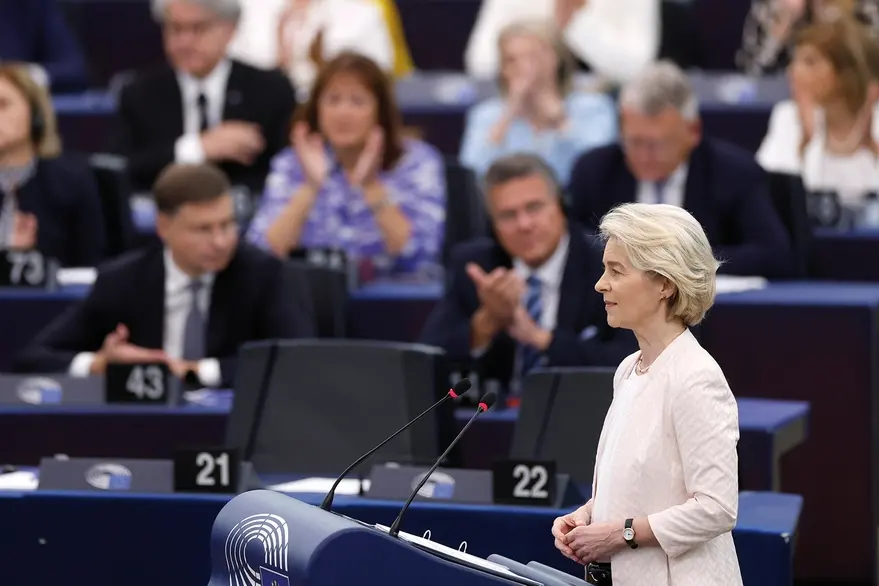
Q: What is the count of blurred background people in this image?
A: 12